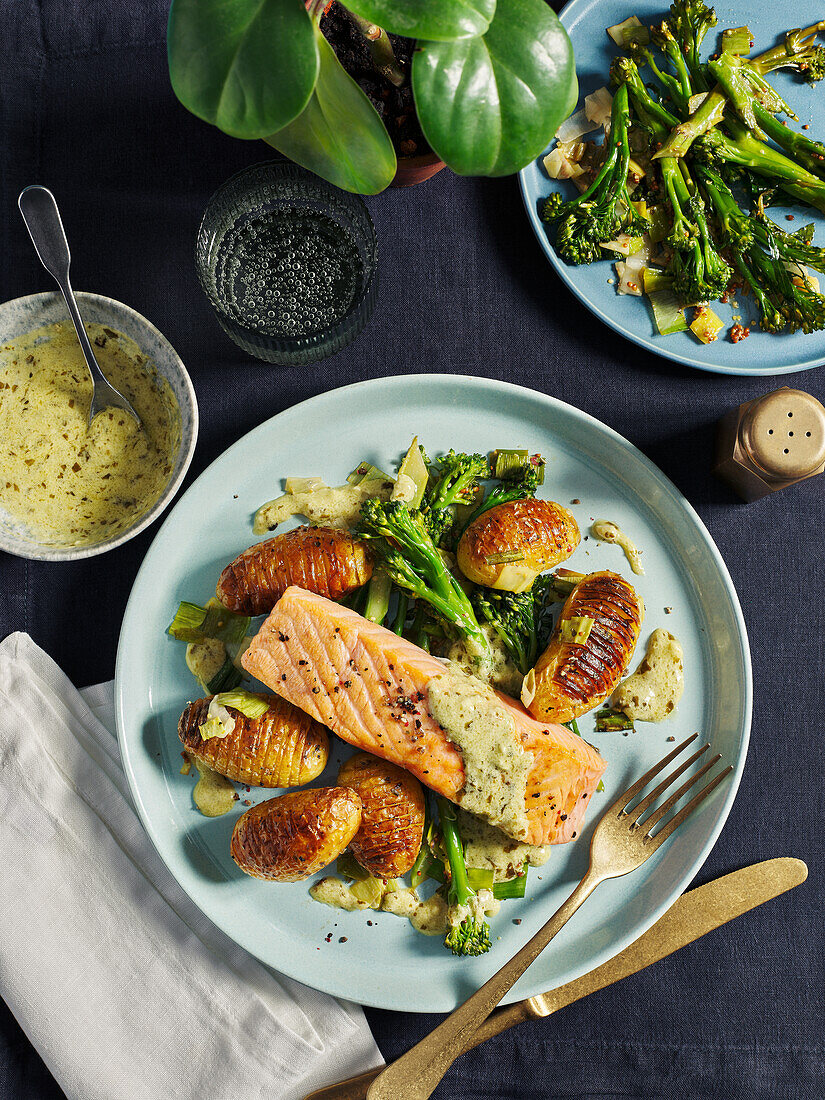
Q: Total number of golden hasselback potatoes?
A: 6